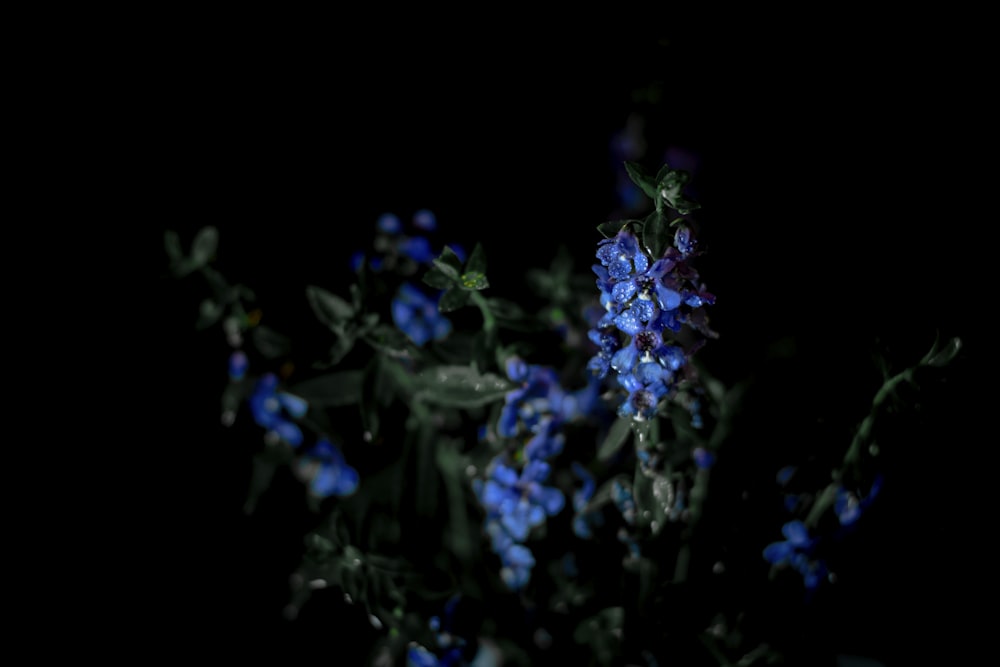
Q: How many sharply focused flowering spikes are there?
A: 1